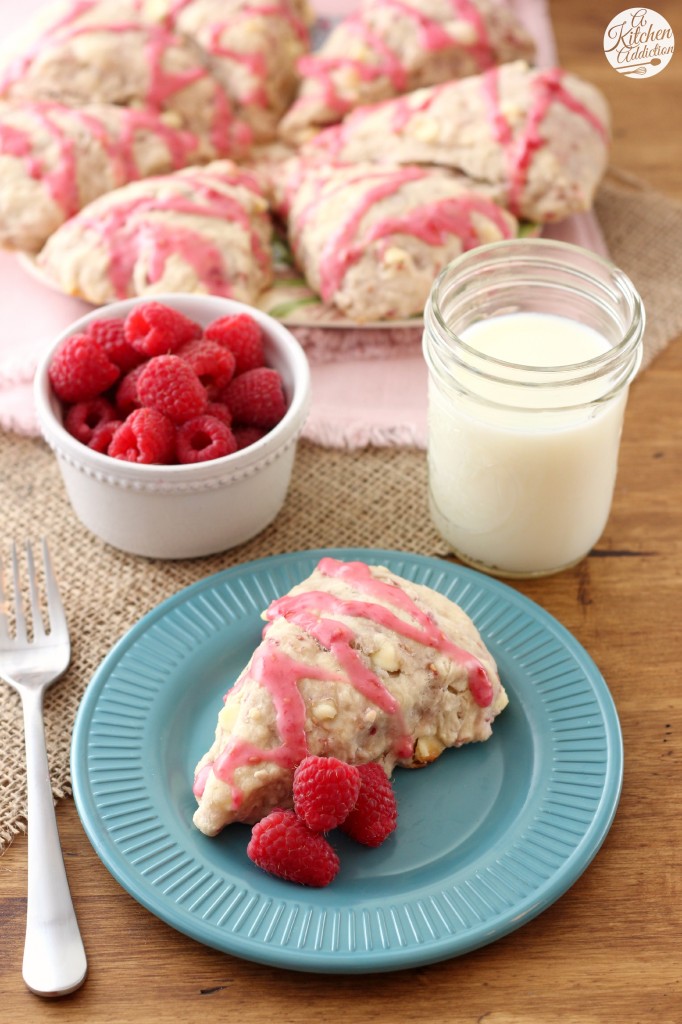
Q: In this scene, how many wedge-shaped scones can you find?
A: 8